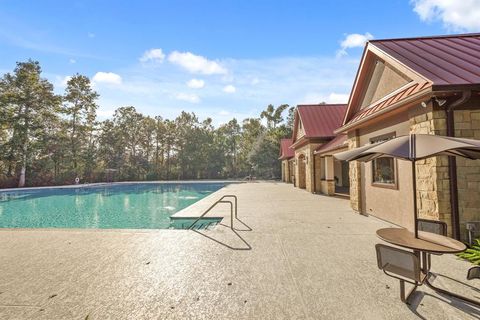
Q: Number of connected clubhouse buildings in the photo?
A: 3